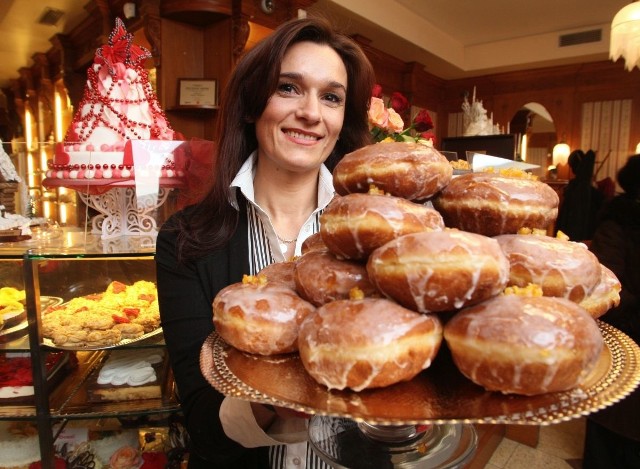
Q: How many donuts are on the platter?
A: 12